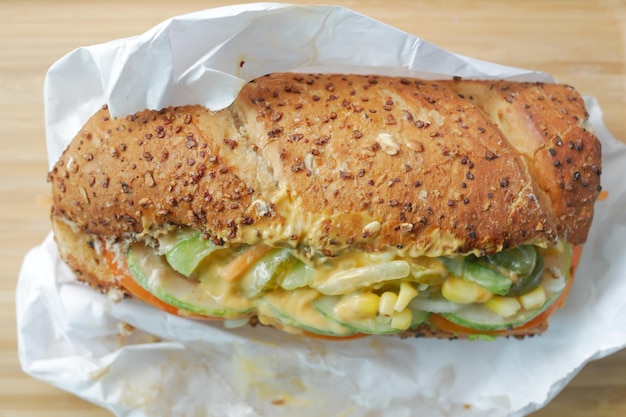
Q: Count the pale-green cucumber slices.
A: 4